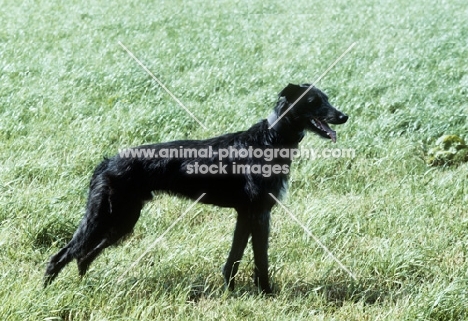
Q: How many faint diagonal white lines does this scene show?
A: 4